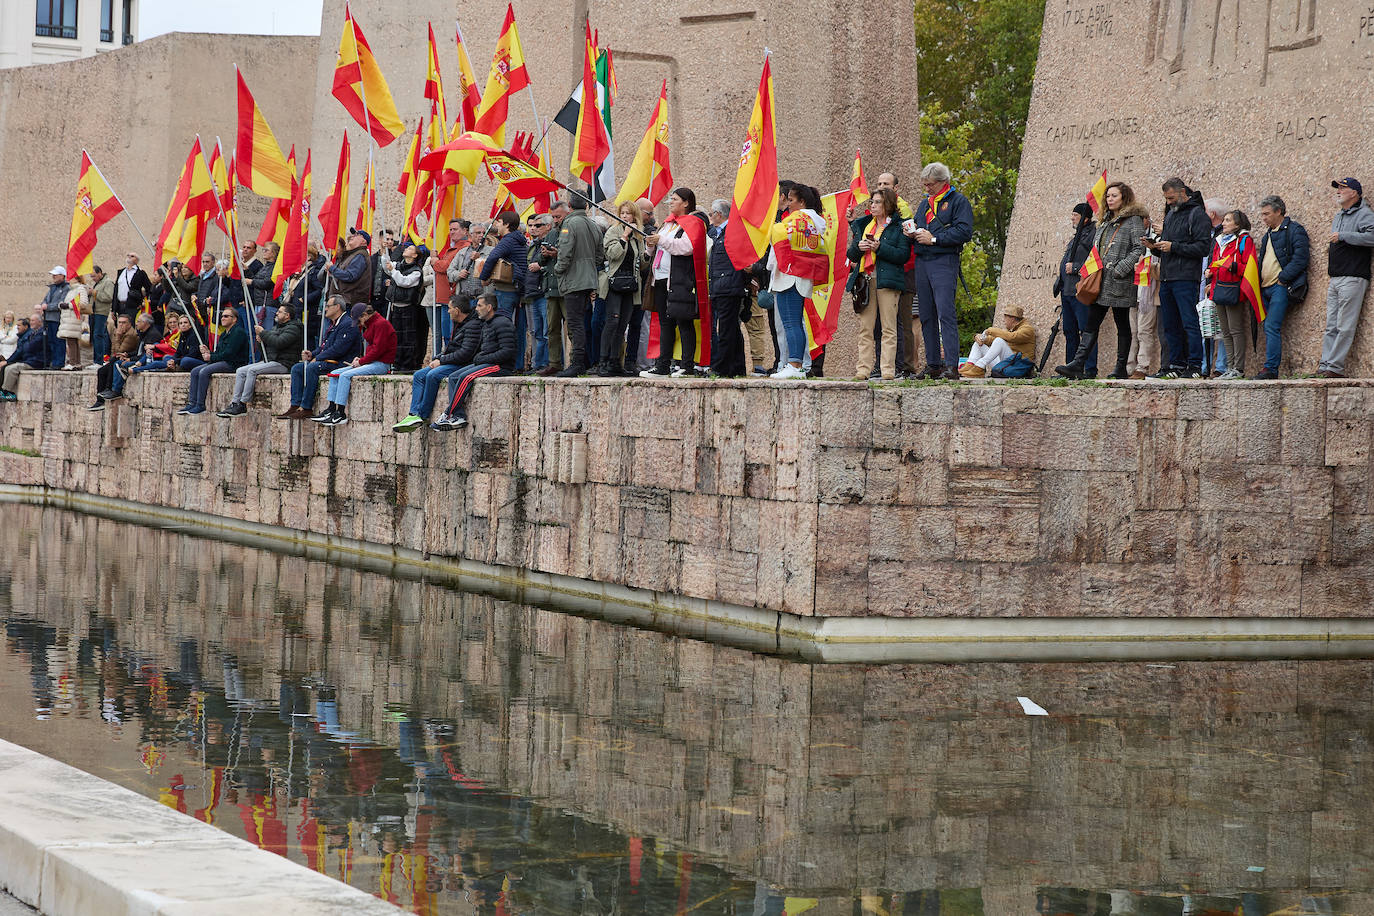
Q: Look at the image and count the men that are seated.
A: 11